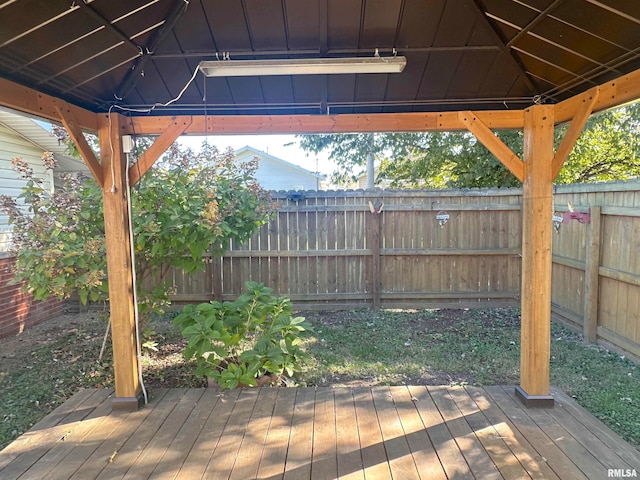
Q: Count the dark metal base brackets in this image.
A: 2